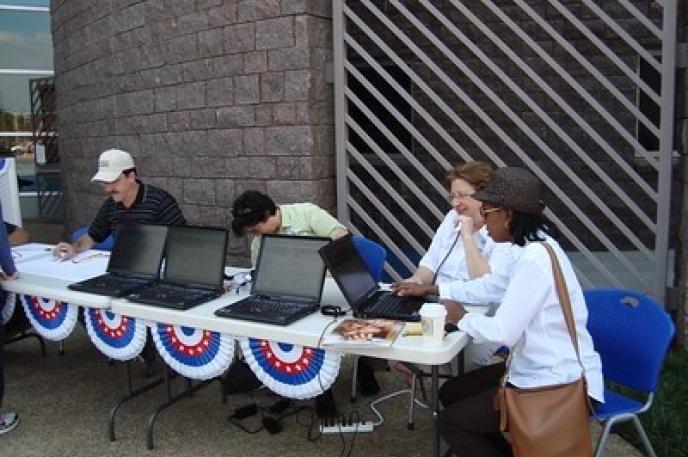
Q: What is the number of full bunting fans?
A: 4